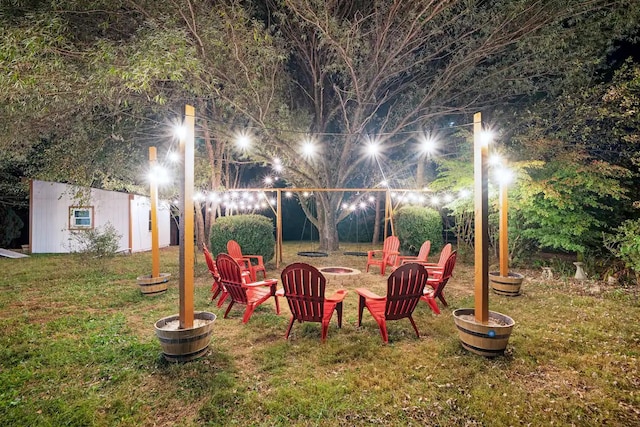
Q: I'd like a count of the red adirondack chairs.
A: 9